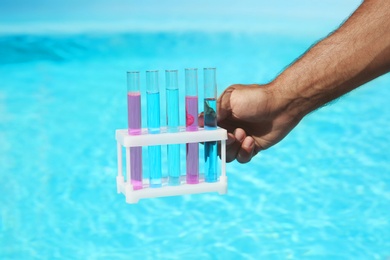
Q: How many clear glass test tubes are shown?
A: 5